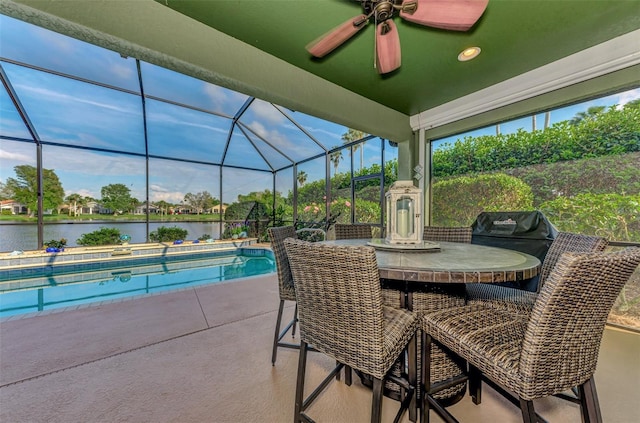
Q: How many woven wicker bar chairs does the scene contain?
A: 6